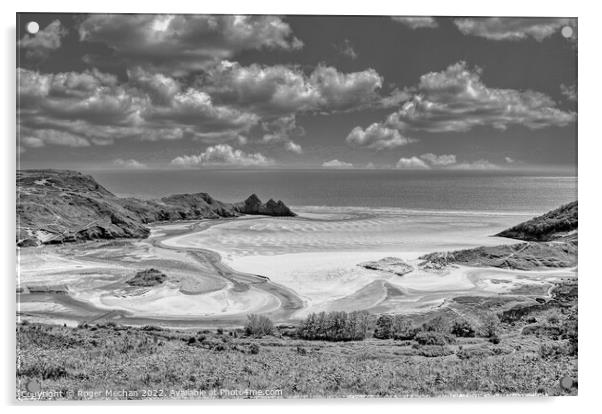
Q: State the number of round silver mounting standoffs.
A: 4